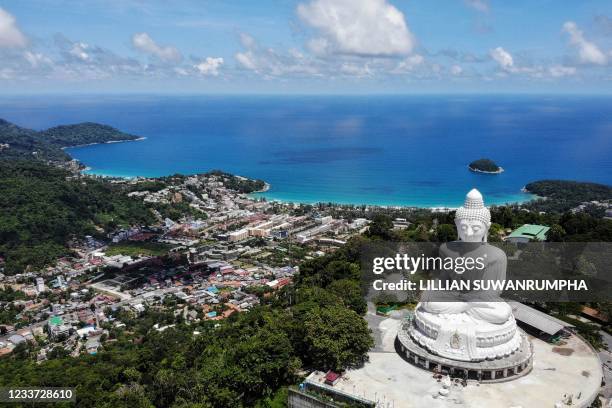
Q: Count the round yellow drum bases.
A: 0